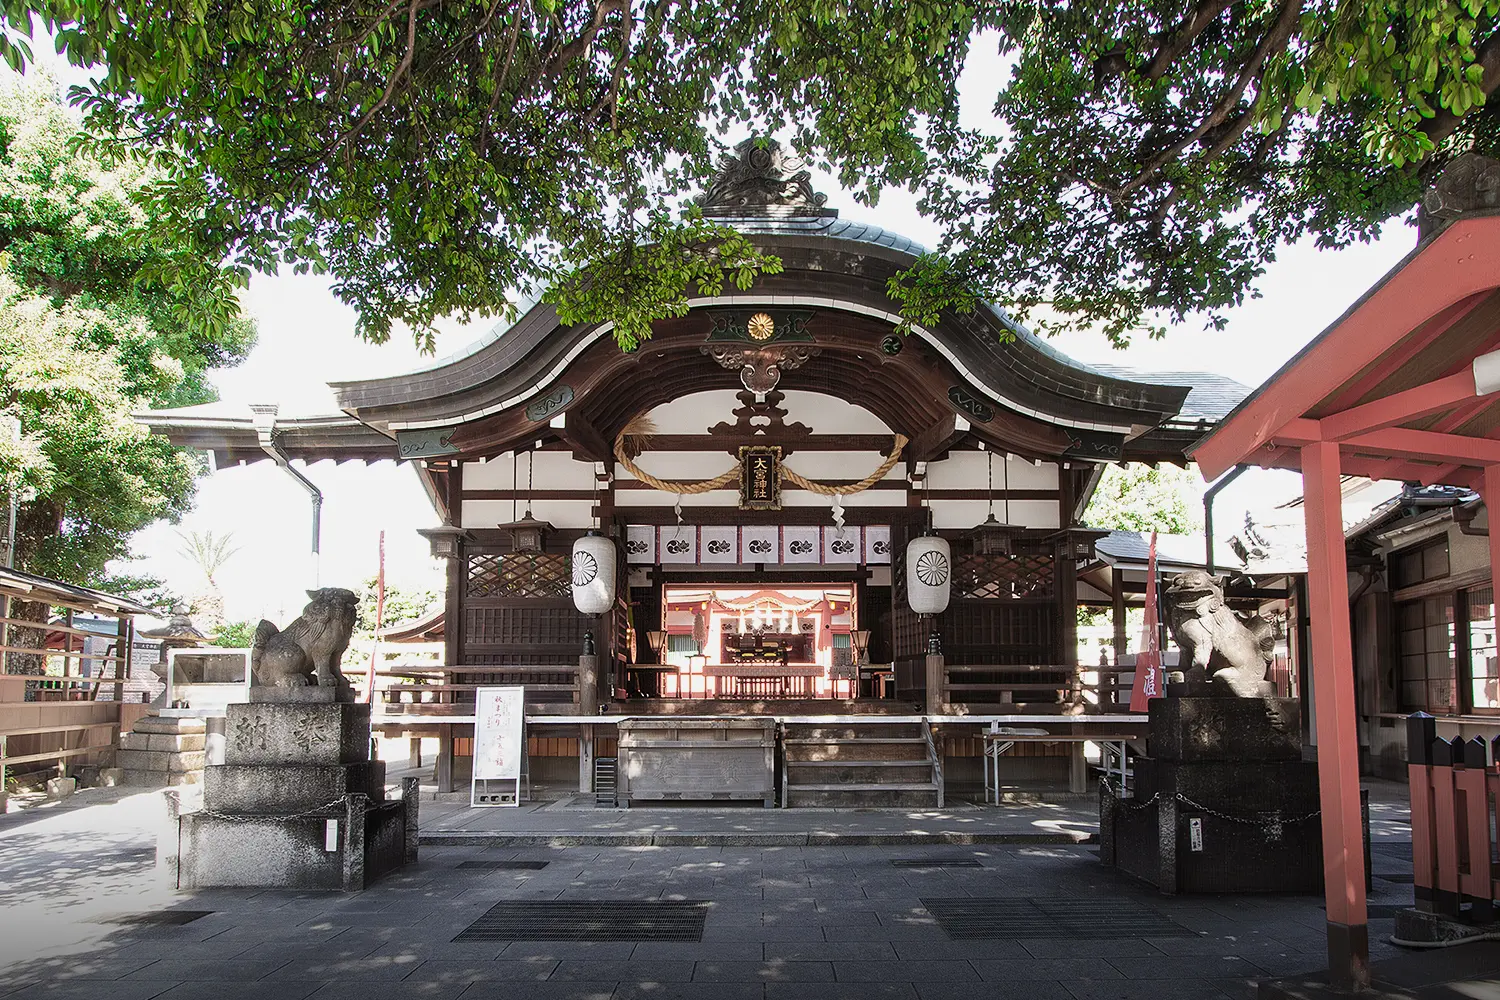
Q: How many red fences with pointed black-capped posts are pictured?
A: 1